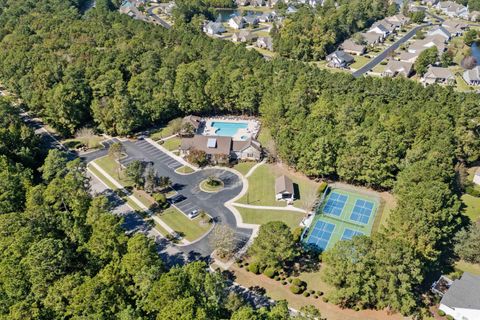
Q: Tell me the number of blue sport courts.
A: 4